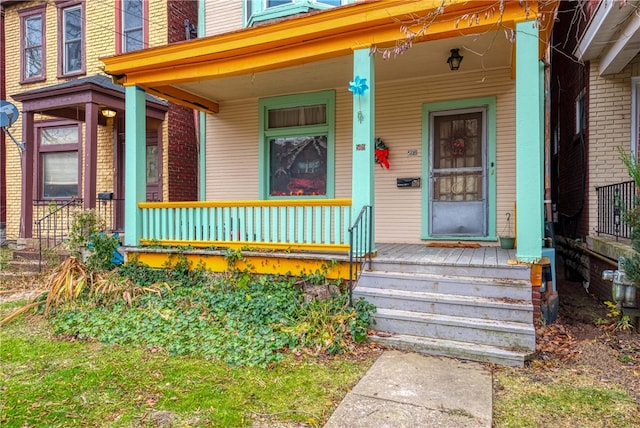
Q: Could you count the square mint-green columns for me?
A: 3